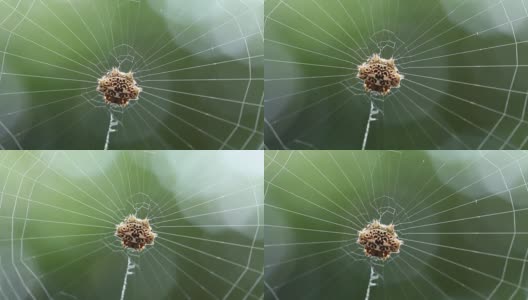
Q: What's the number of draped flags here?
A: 0